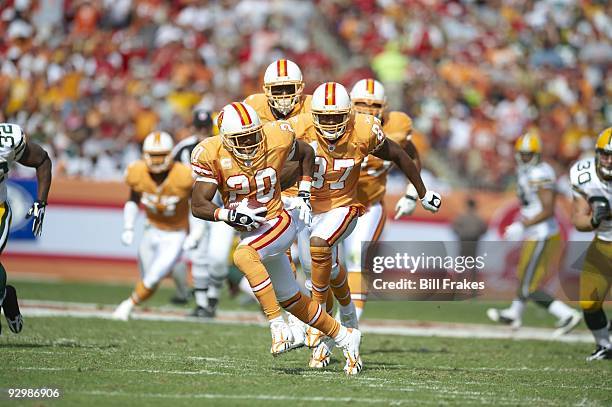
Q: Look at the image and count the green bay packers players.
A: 3